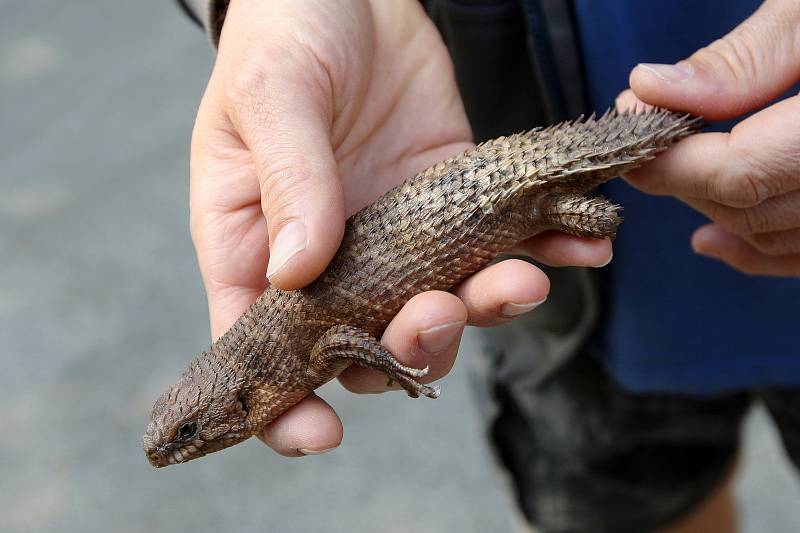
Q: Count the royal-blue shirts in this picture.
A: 1